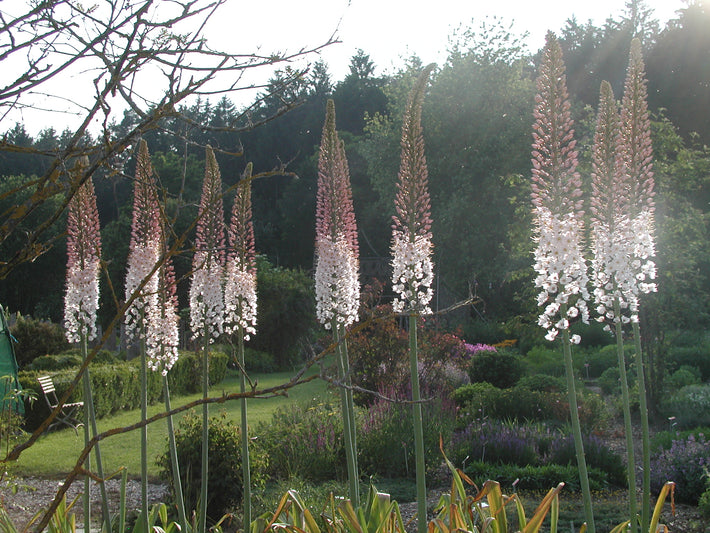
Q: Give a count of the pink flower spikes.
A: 11